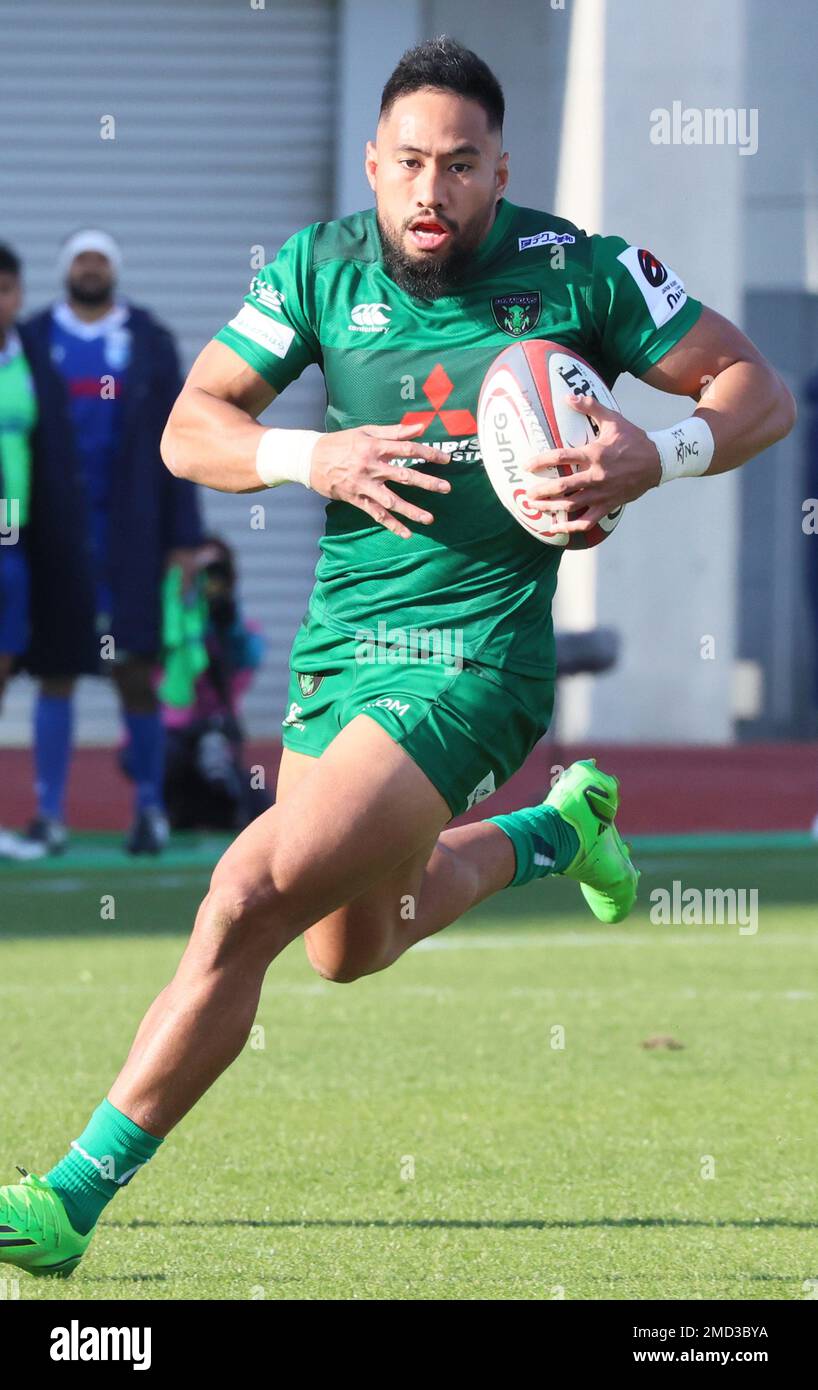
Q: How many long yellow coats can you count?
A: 0